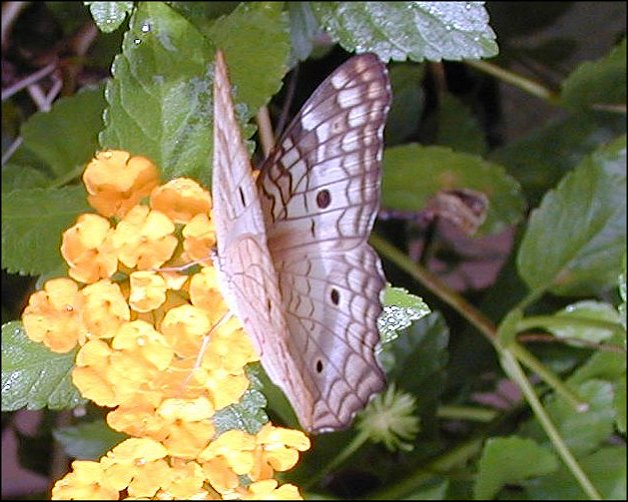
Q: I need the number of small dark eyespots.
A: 3